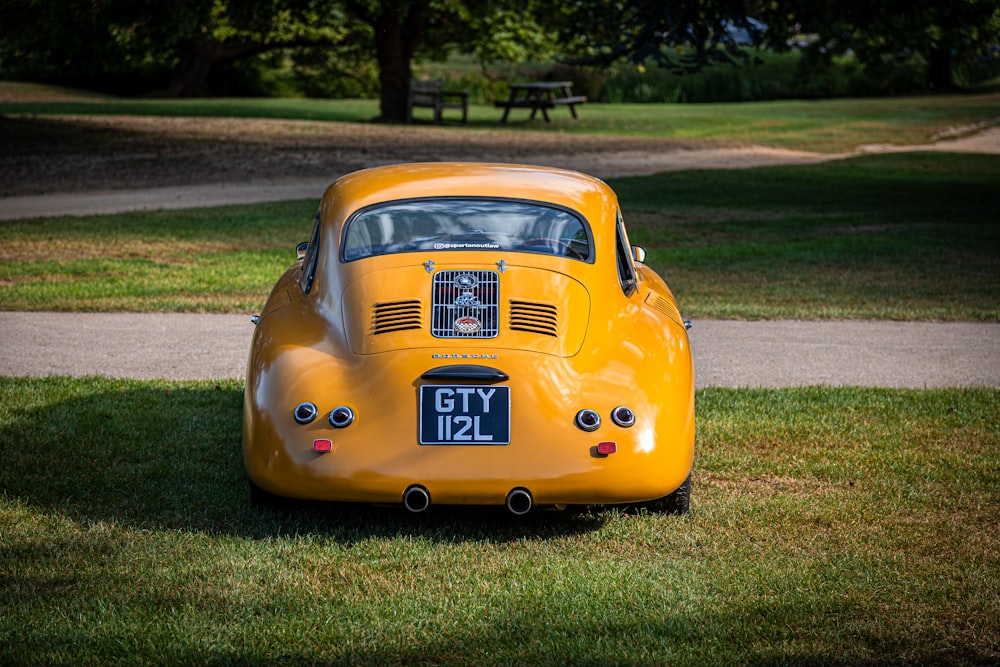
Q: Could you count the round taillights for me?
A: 4